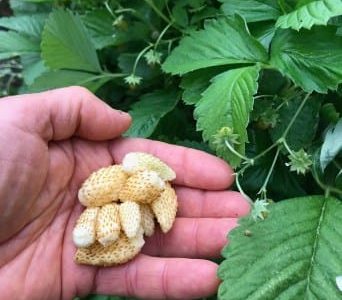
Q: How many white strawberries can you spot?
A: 9